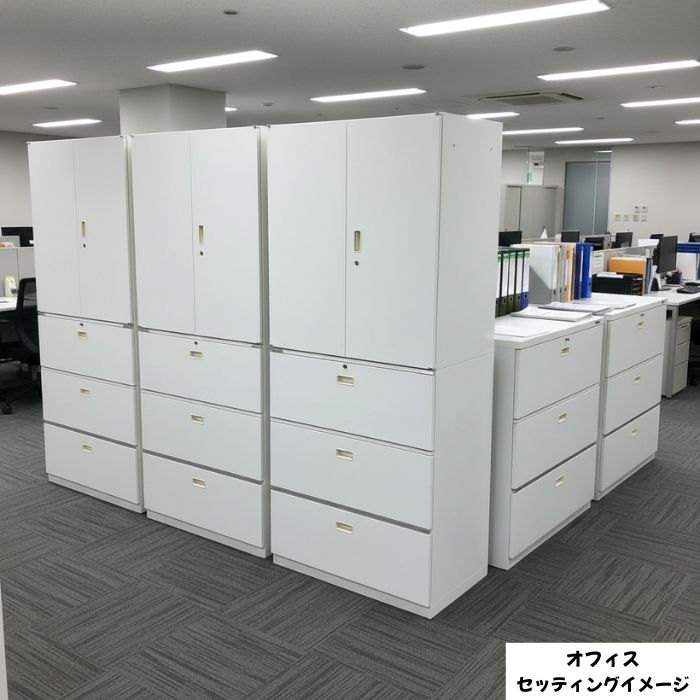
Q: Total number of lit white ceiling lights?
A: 12